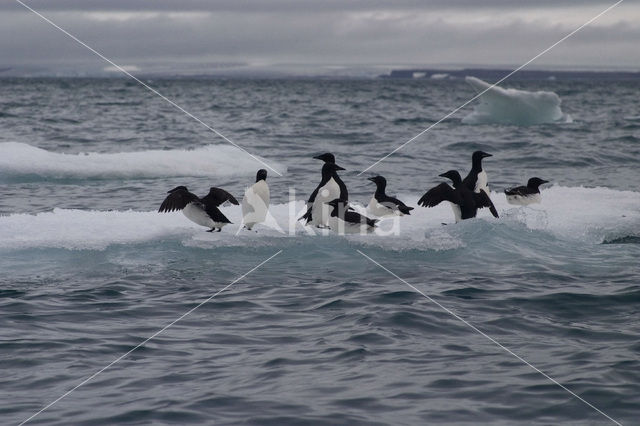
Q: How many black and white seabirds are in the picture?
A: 9